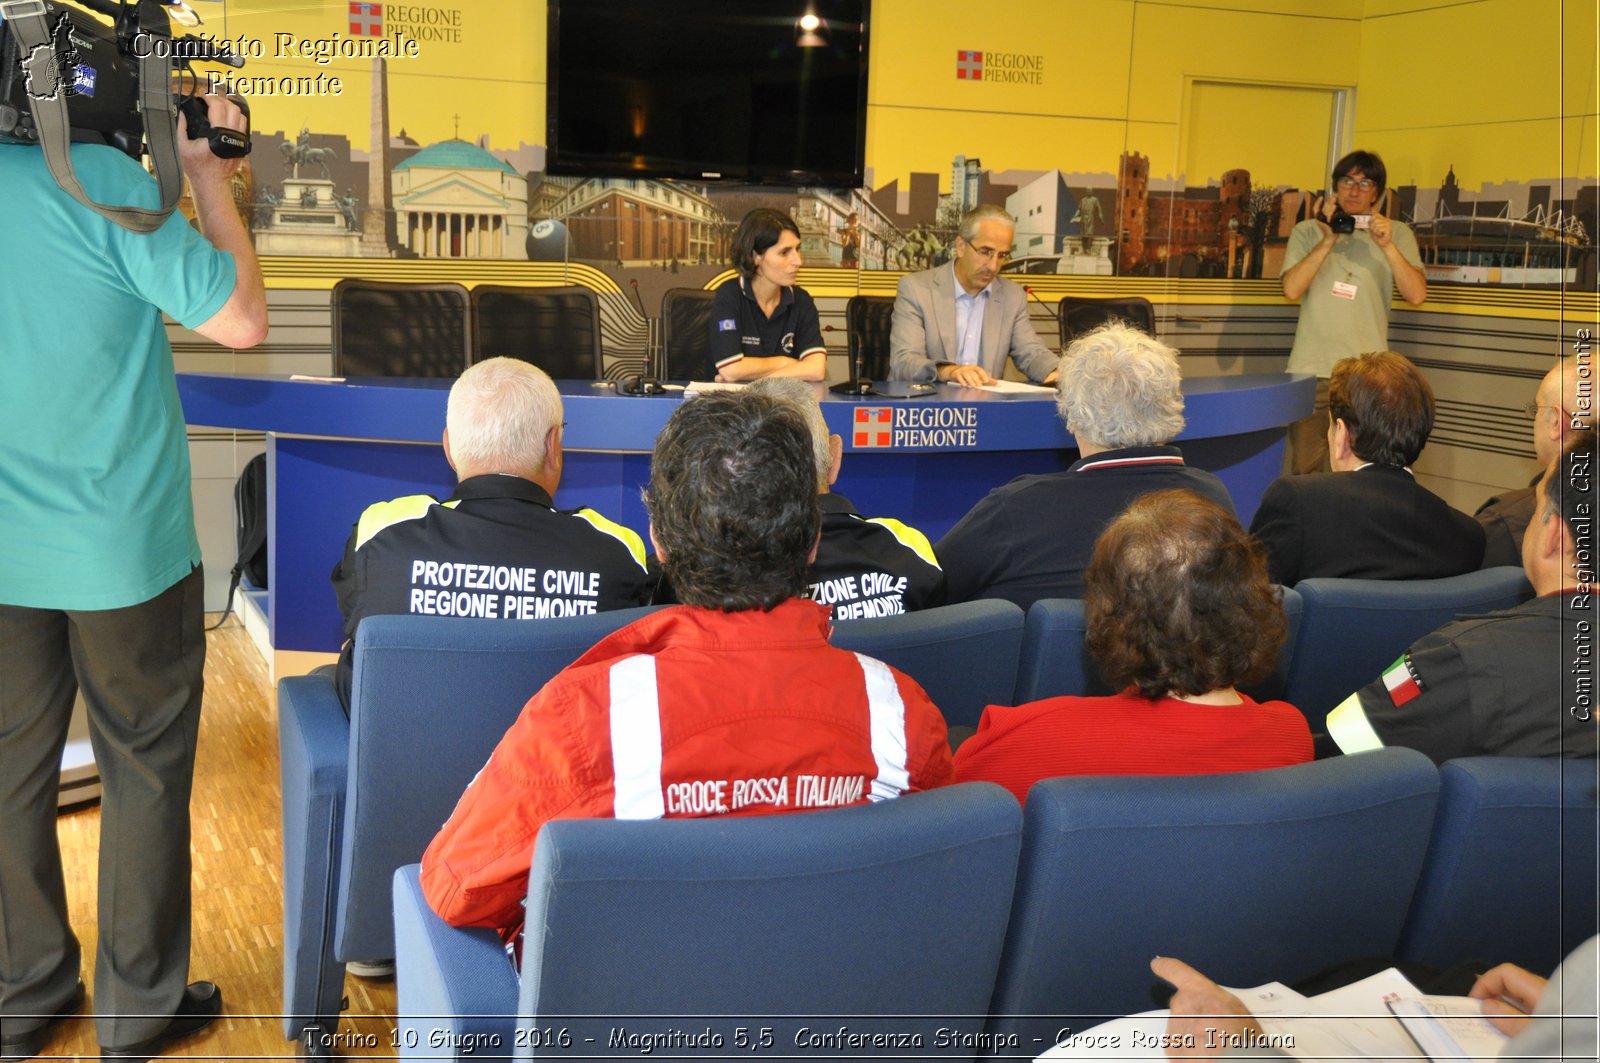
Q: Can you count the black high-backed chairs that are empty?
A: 3